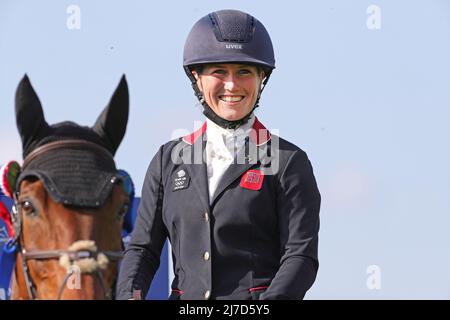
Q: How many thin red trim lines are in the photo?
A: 2